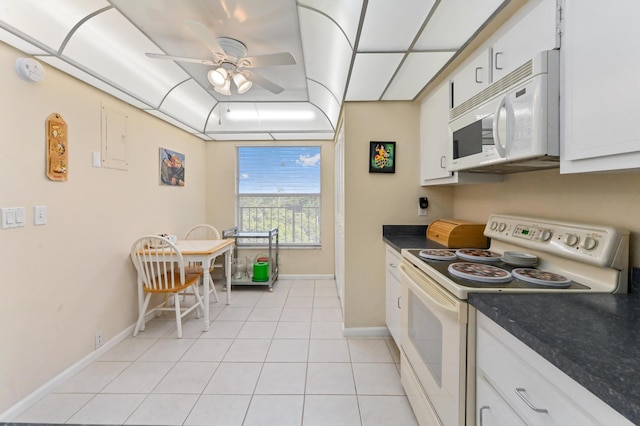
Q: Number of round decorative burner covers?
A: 4